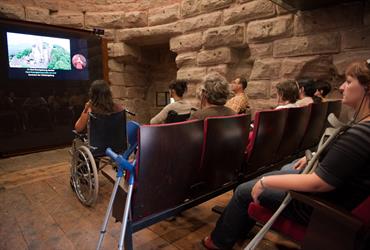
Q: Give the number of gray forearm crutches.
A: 2